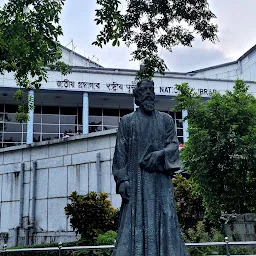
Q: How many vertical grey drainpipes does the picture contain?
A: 3